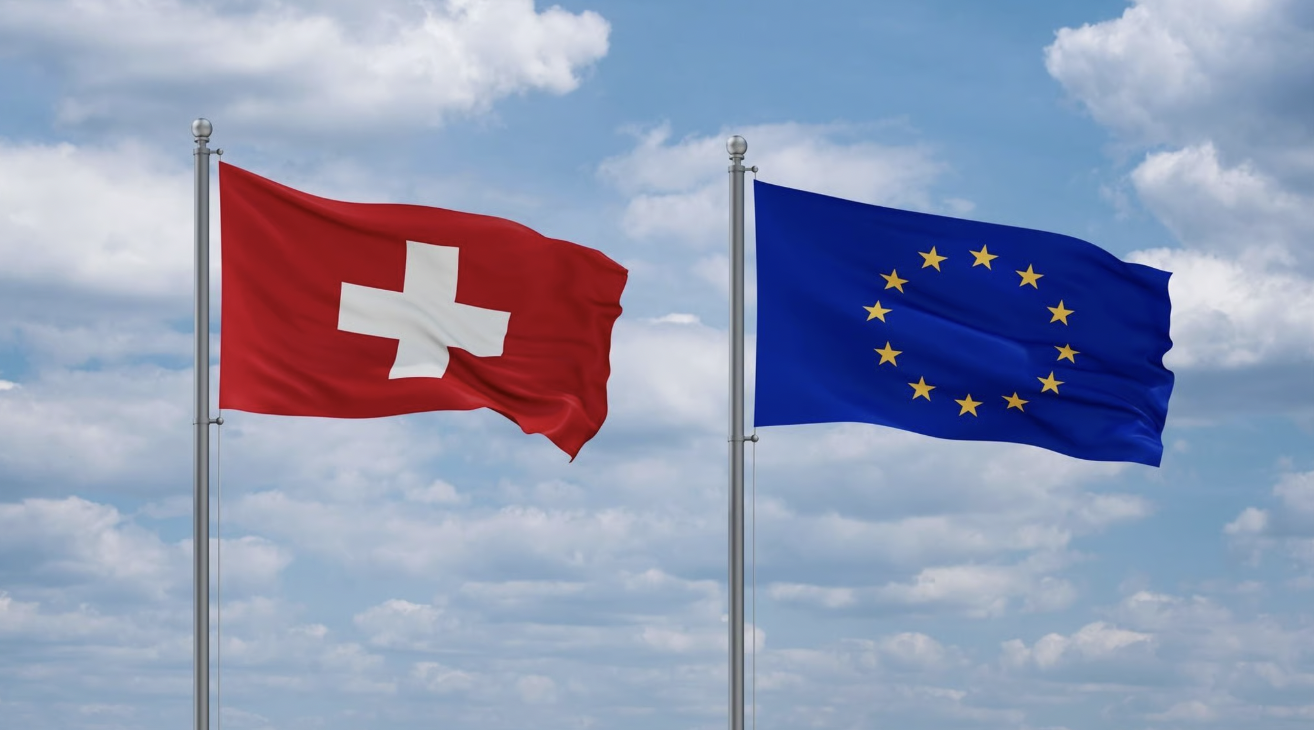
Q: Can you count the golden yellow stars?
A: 12